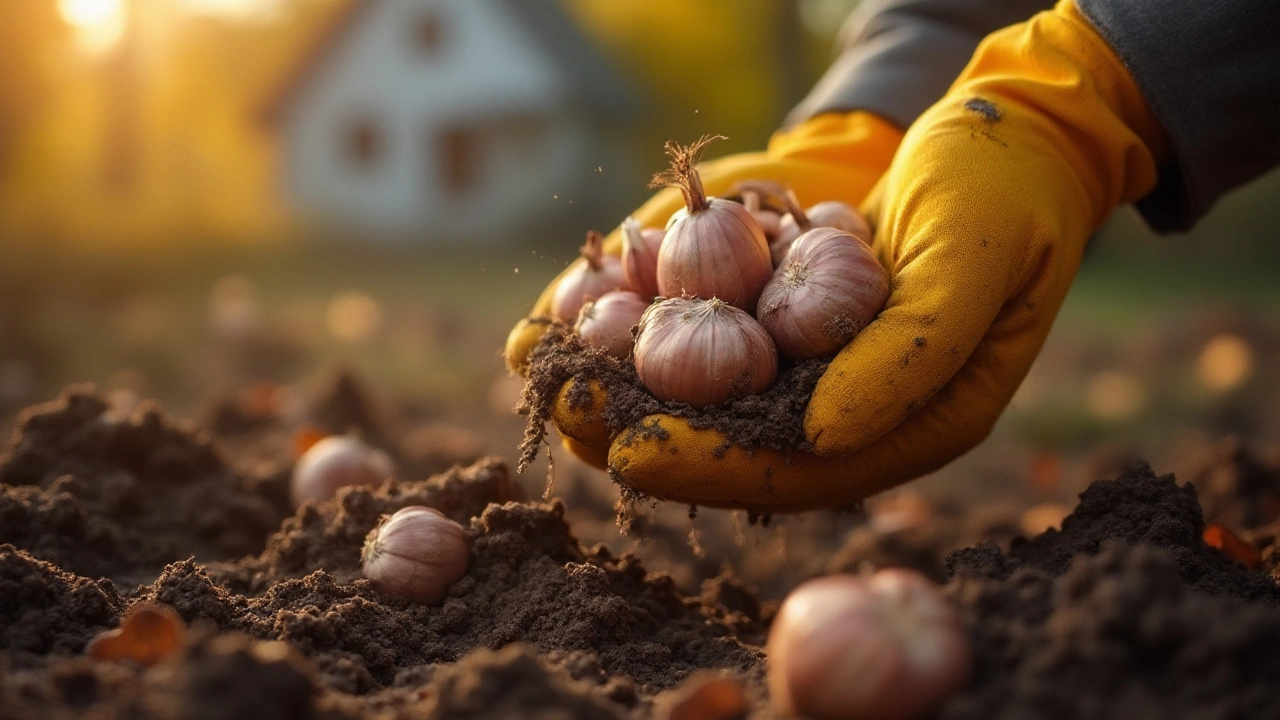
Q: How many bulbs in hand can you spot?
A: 8